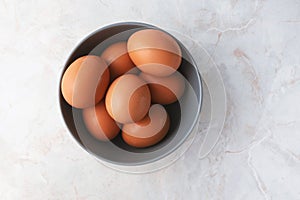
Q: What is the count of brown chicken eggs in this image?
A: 7